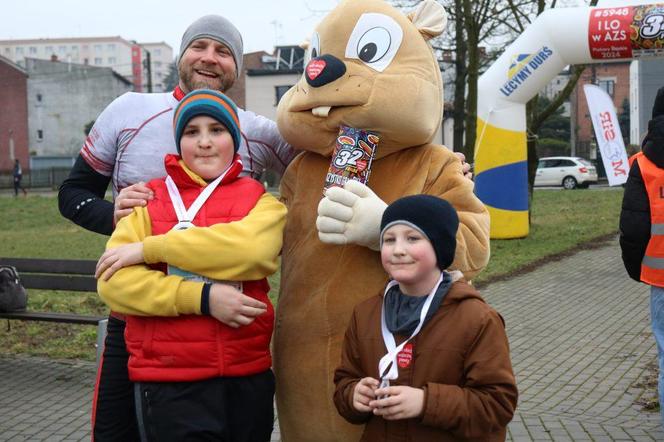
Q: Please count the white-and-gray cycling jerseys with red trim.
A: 1